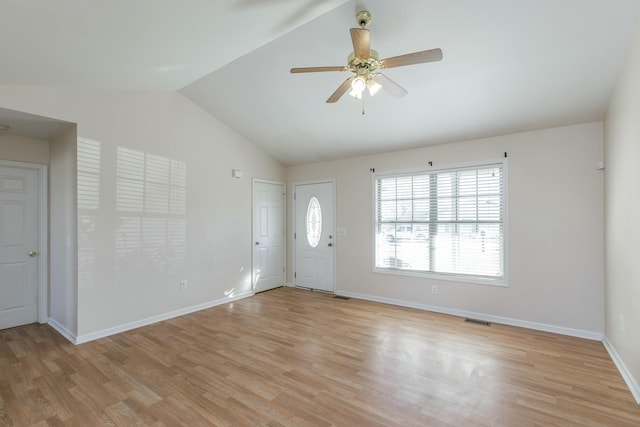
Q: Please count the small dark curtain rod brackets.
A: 3